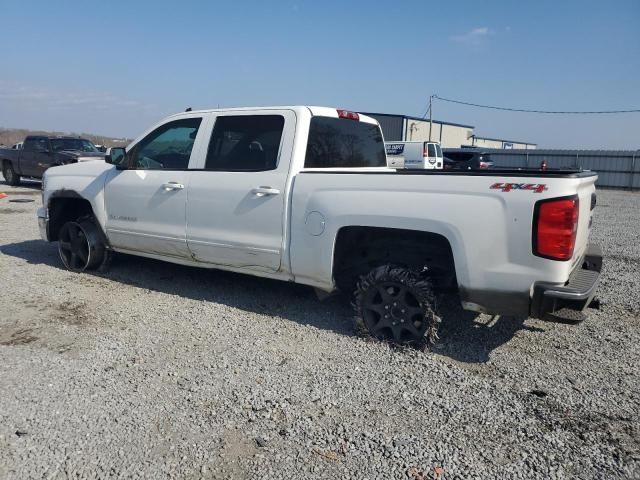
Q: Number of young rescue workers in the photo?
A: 0